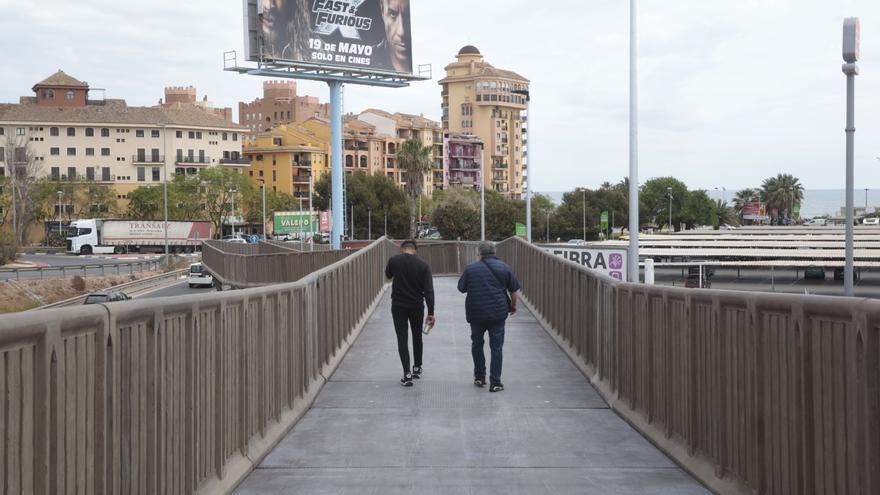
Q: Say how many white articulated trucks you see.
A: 1